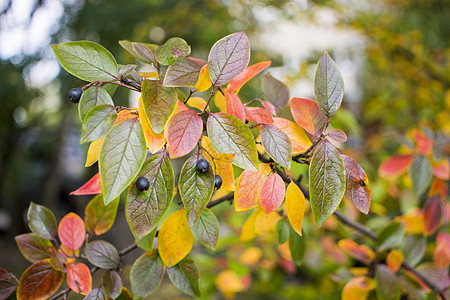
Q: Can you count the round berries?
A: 4